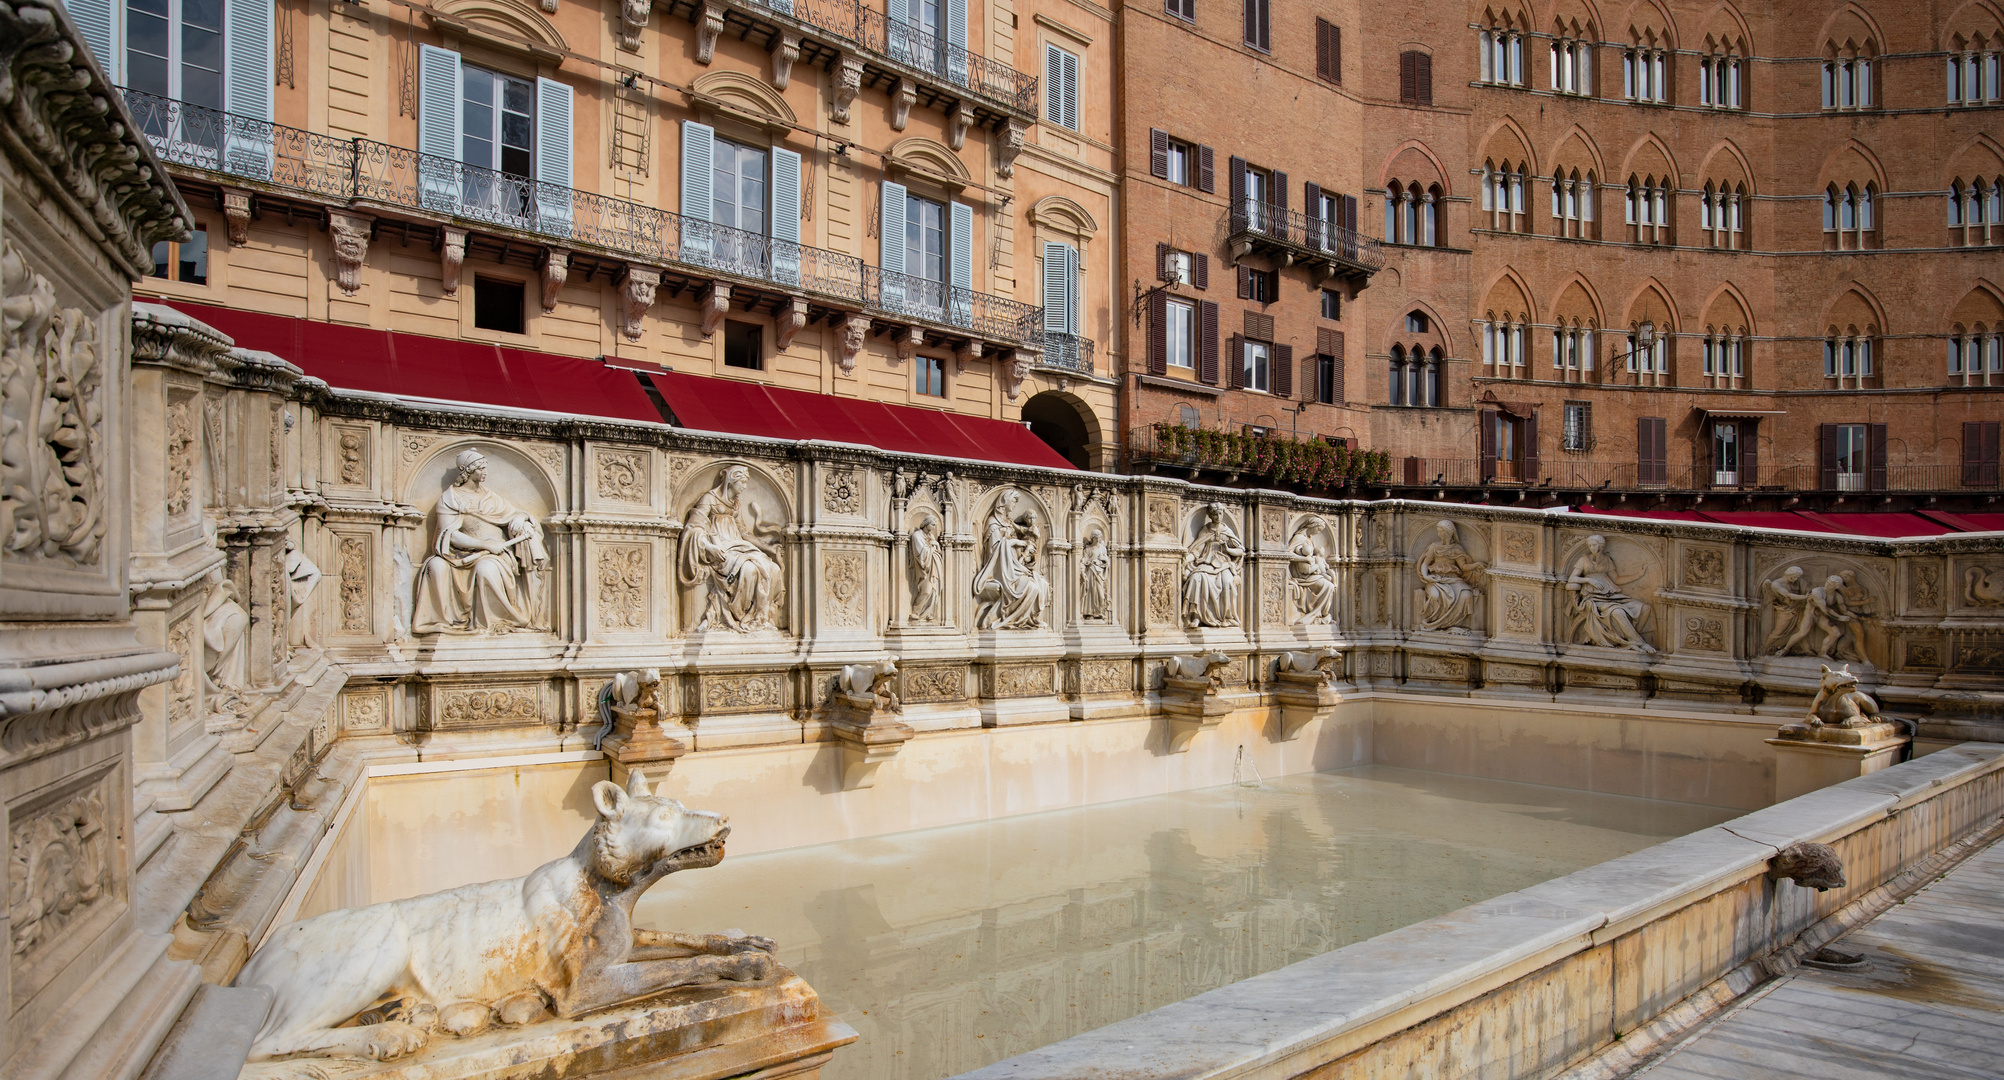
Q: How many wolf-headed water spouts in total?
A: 6